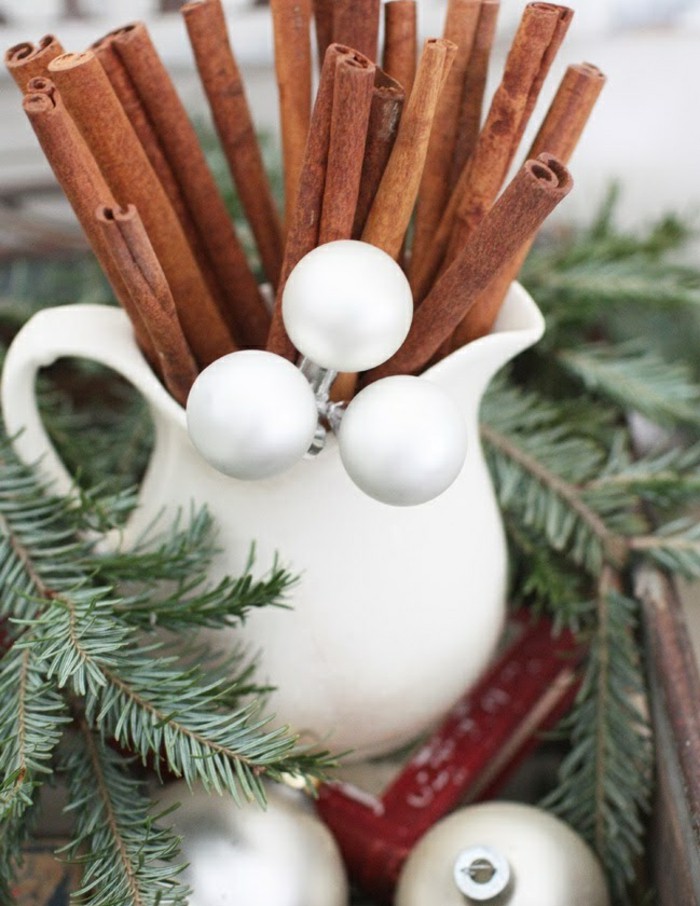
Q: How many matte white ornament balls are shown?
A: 3